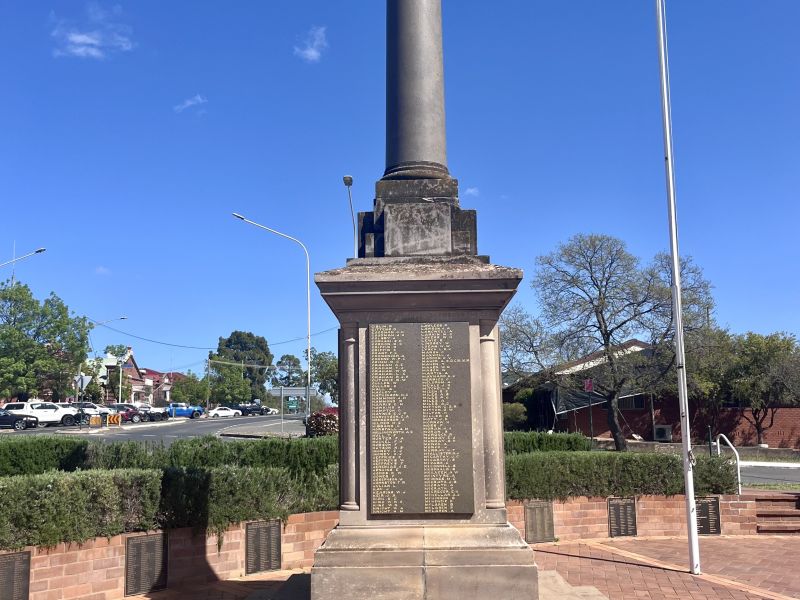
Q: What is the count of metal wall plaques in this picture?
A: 6